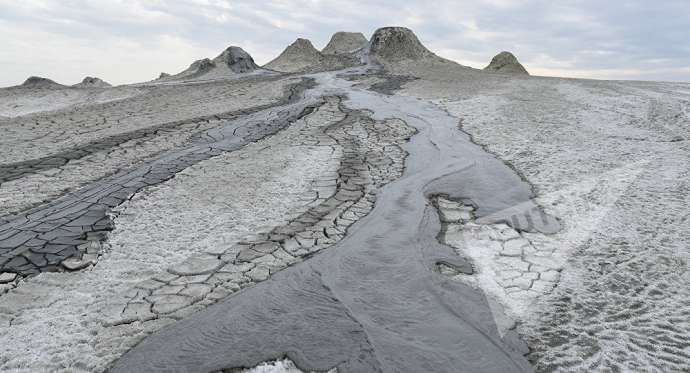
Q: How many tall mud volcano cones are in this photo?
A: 5